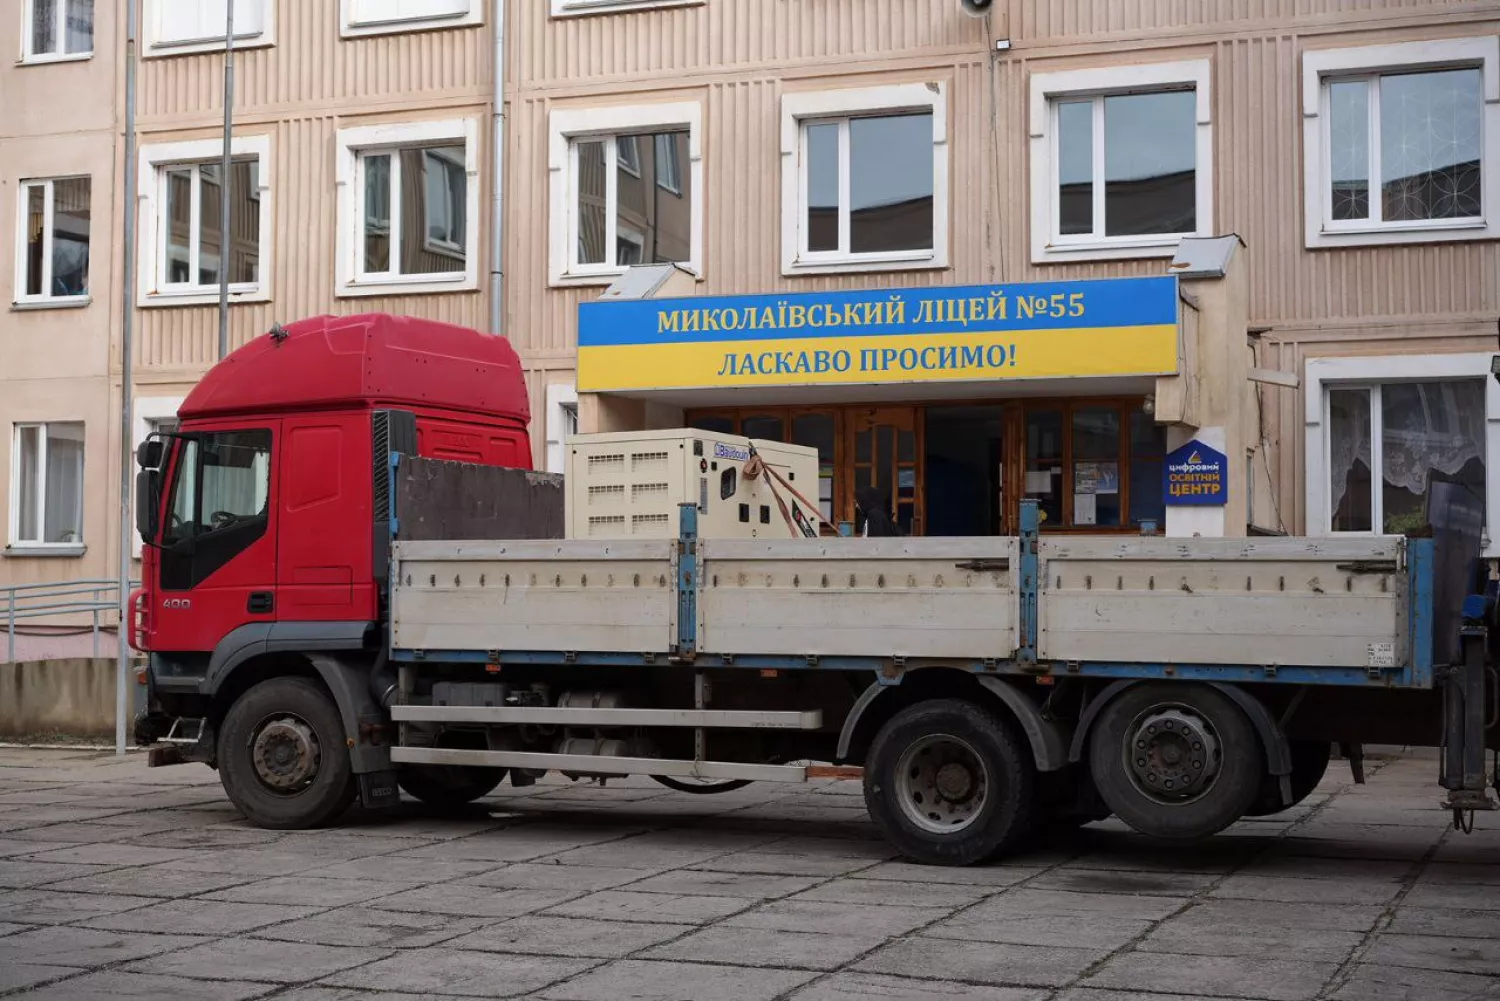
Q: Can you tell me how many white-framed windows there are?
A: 15